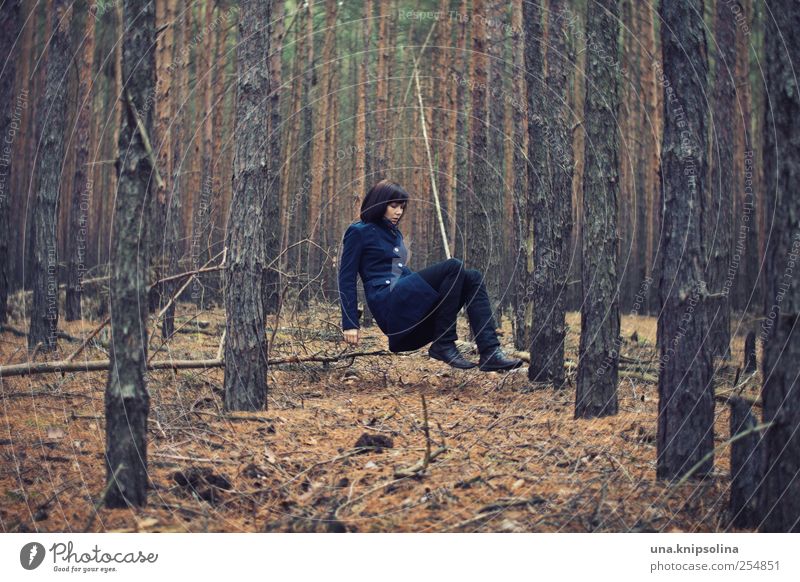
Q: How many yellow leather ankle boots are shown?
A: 0